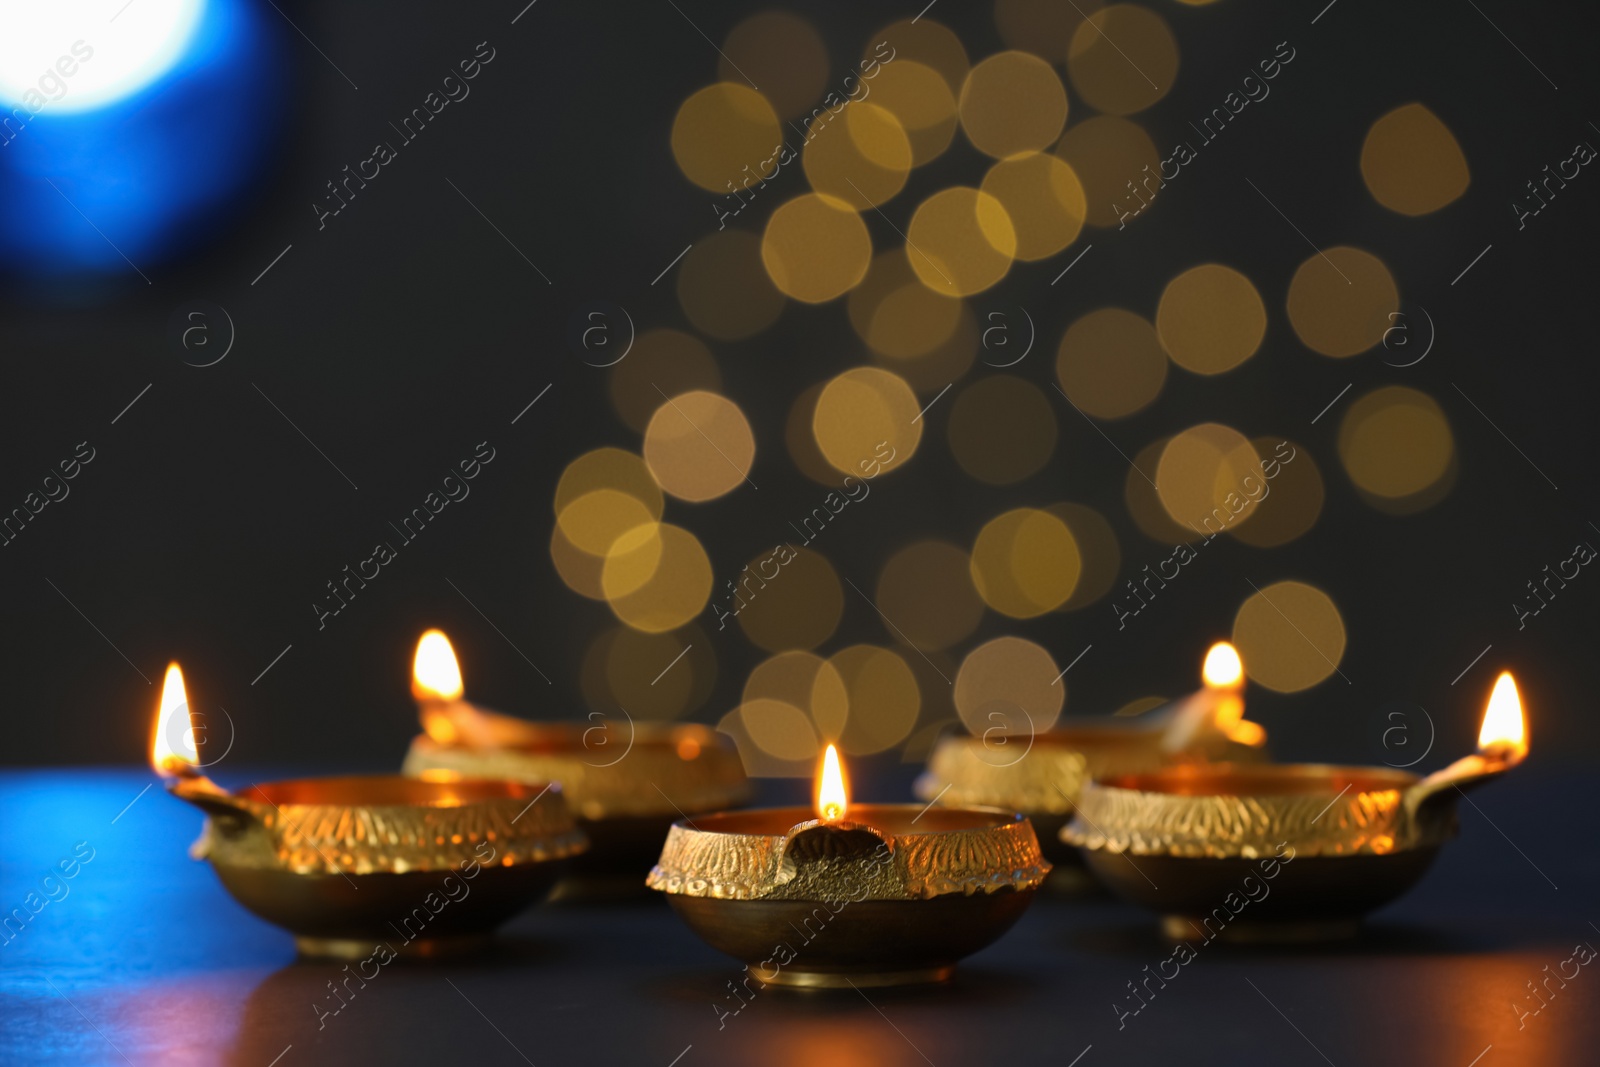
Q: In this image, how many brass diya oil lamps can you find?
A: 5